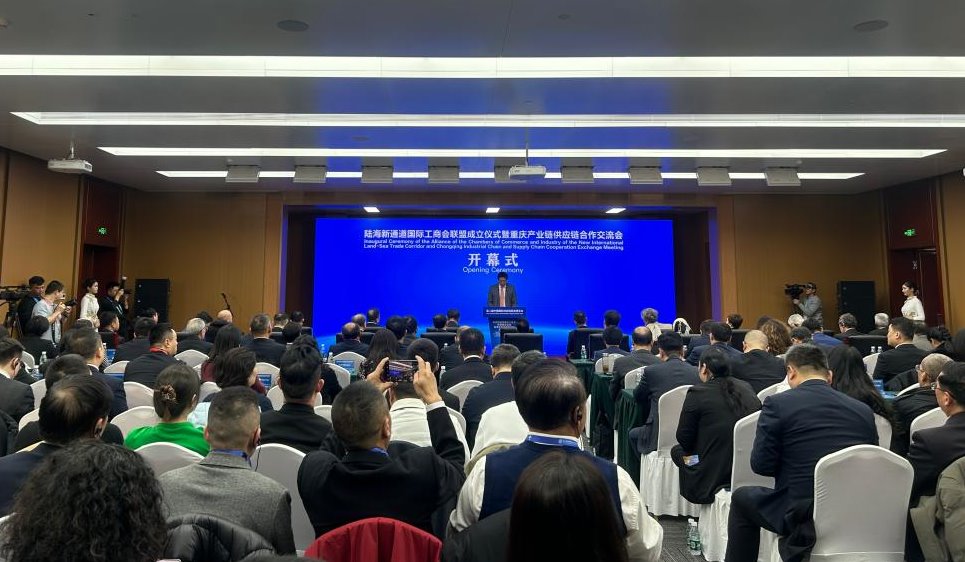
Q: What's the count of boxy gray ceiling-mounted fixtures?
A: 9